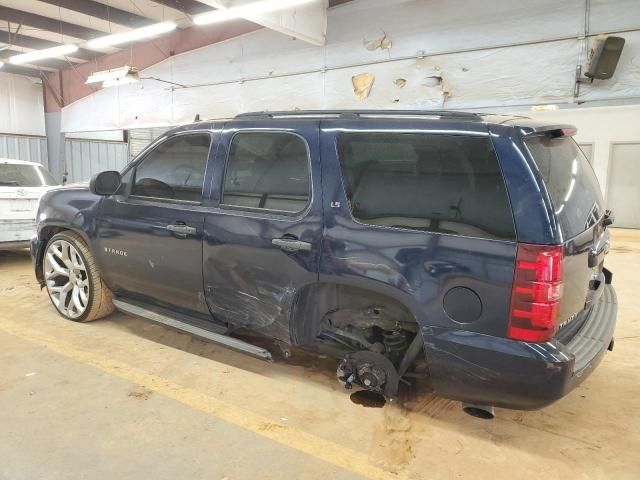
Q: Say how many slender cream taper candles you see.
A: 0